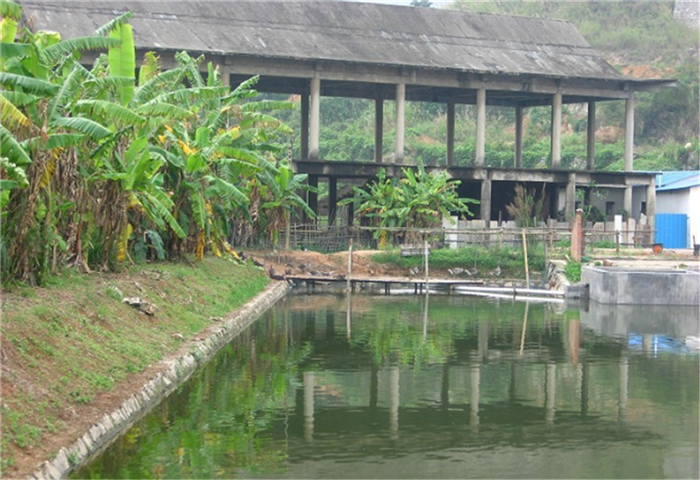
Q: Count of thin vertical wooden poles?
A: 3